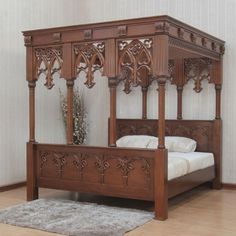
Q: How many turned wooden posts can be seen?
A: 7